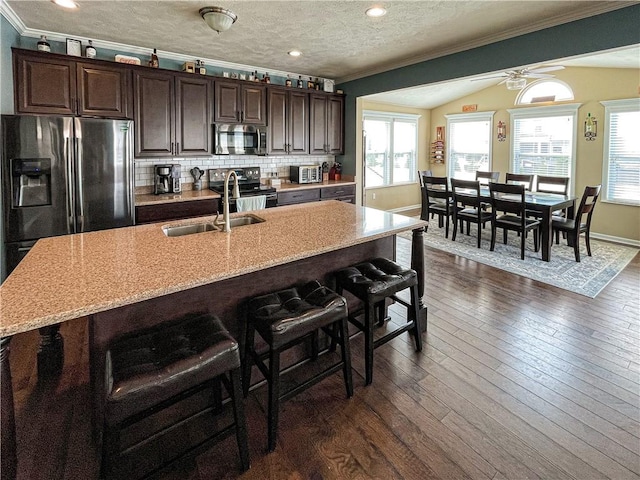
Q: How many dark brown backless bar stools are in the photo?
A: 3